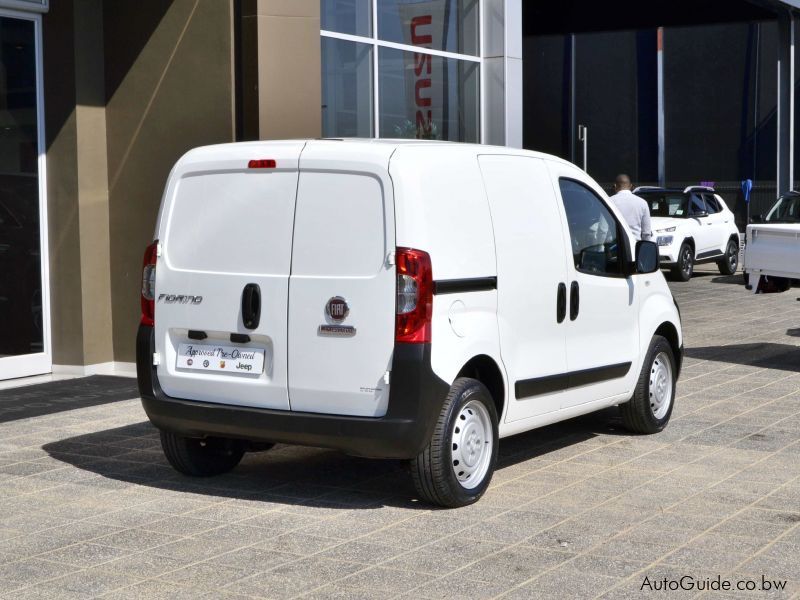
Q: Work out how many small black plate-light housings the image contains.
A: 2